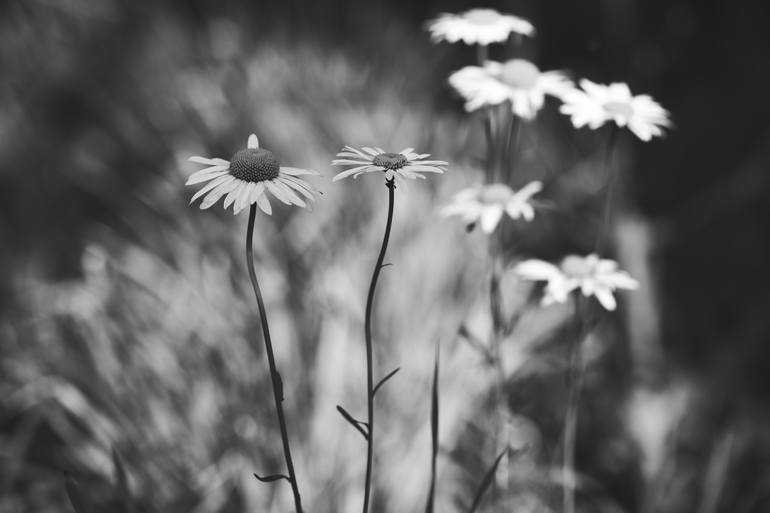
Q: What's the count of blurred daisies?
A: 5